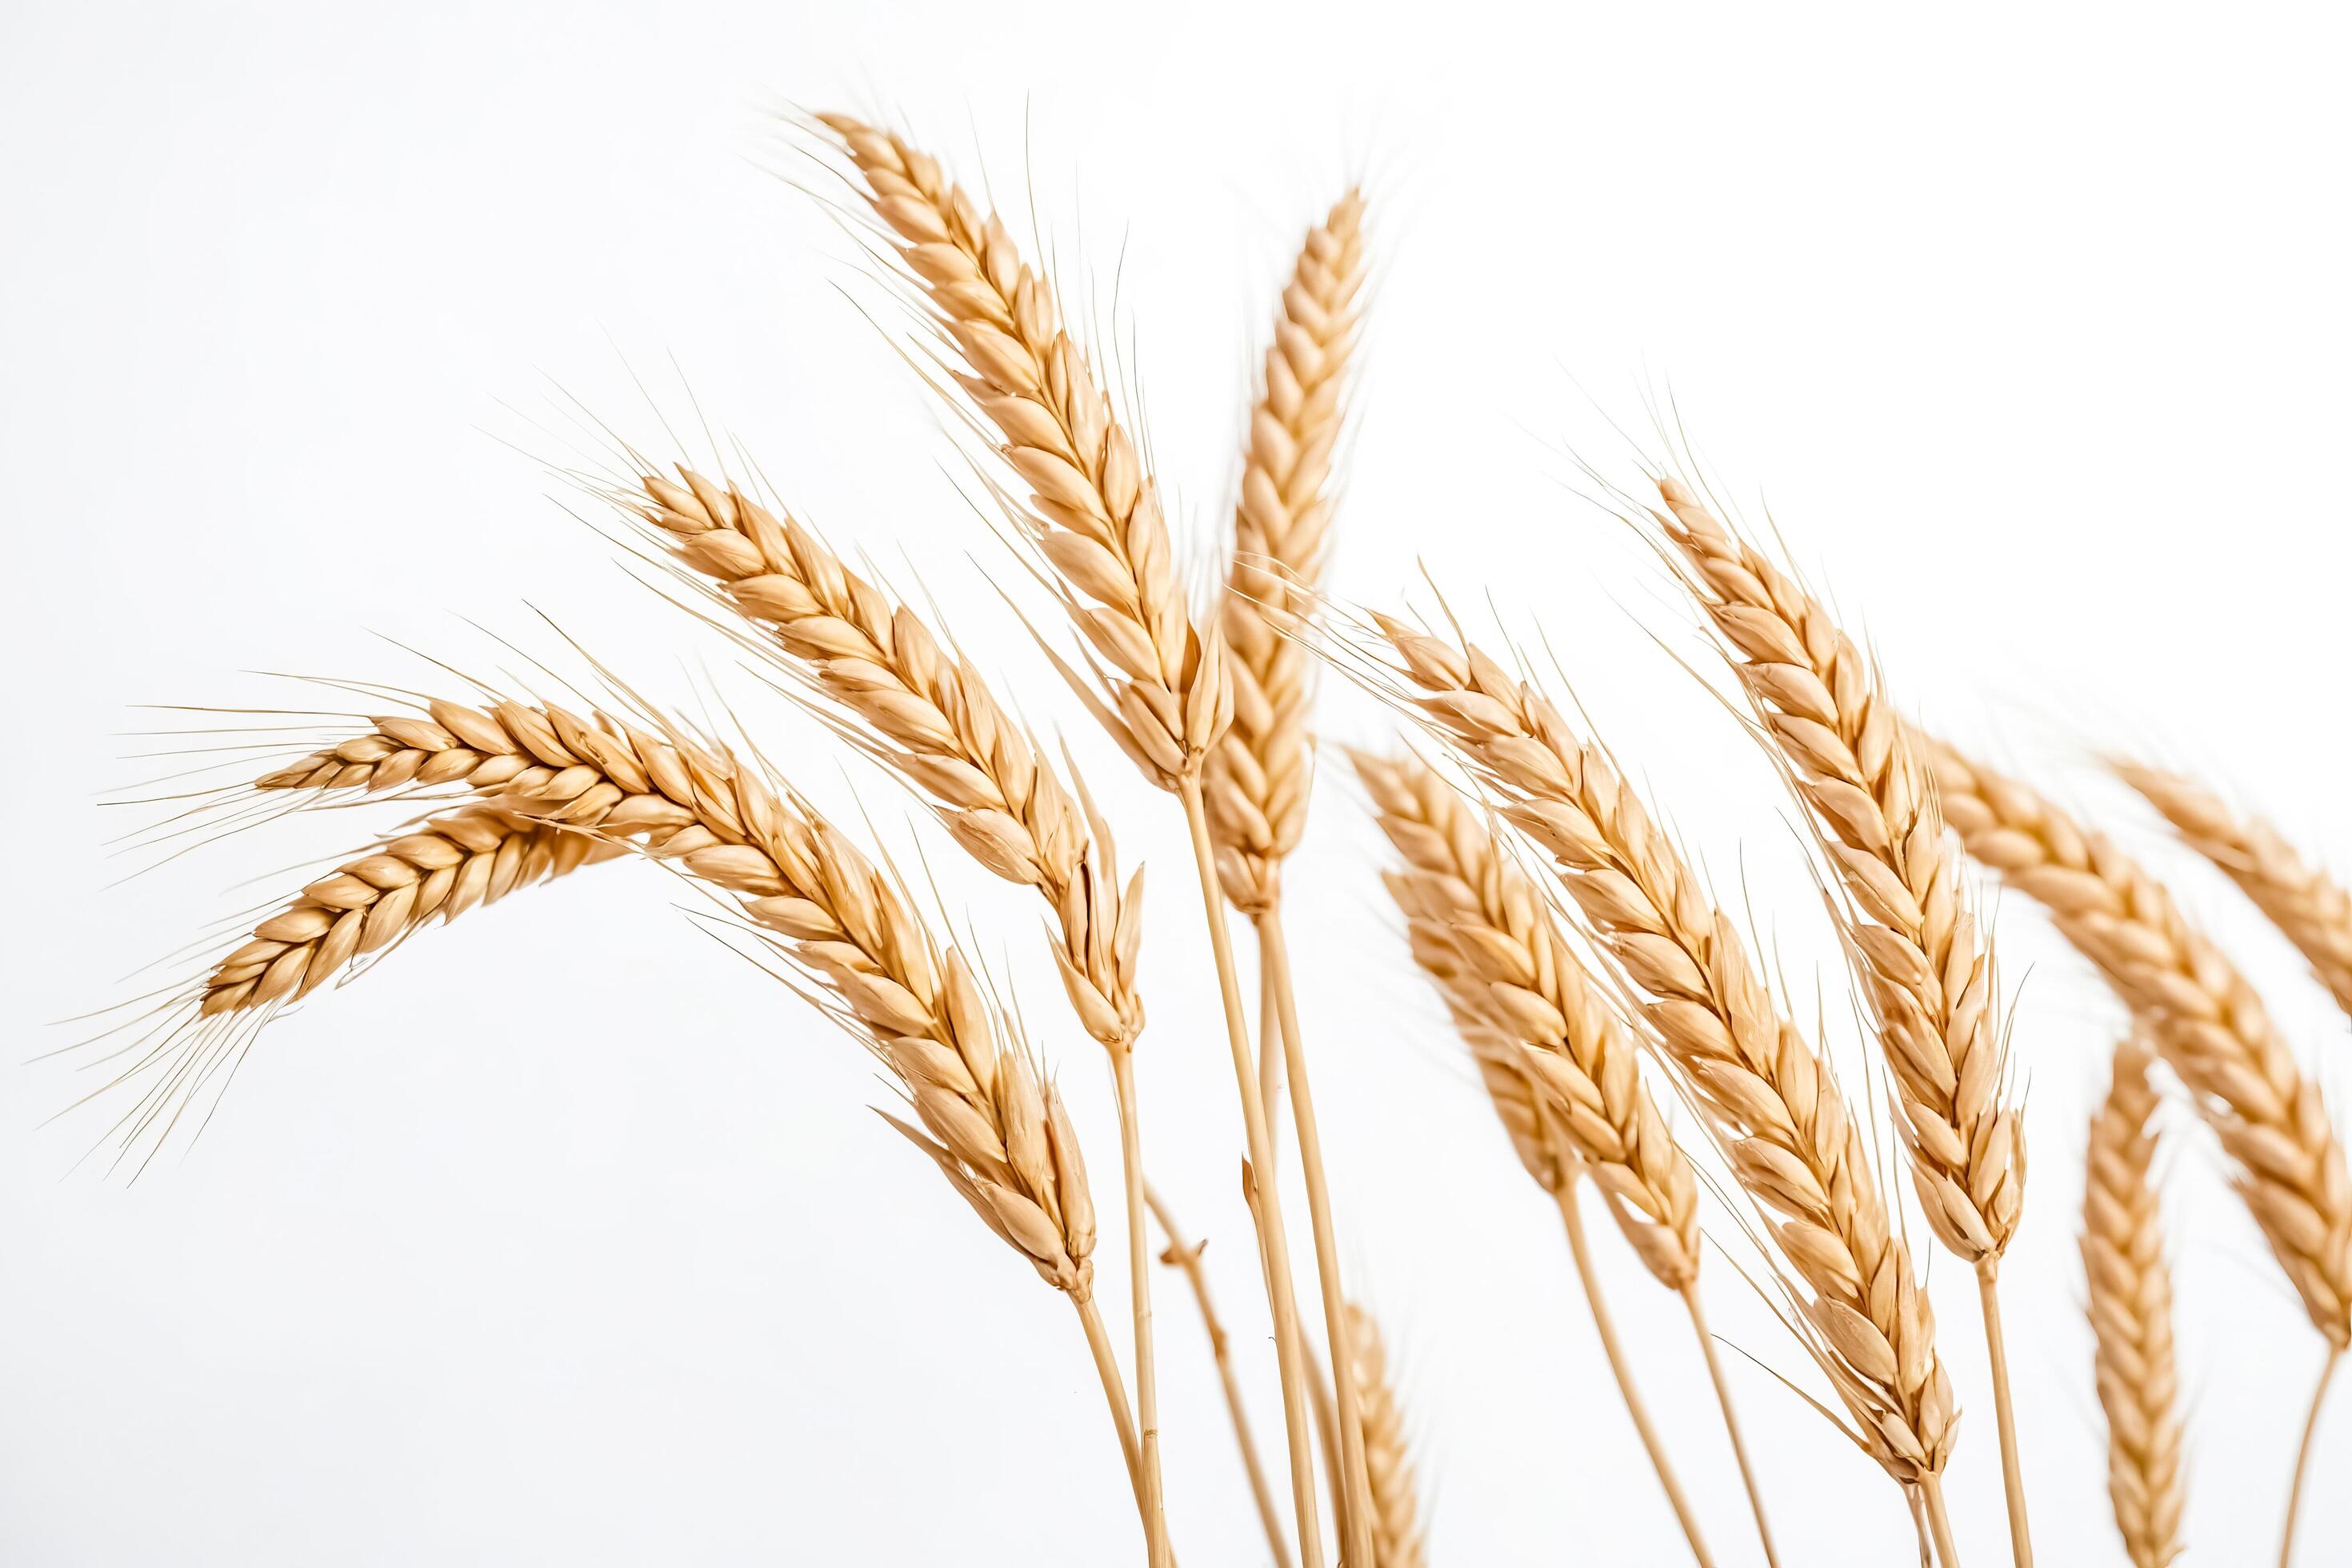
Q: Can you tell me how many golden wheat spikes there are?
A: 13